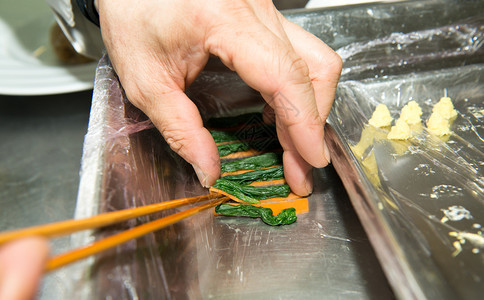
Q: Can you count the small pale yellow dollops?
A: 5